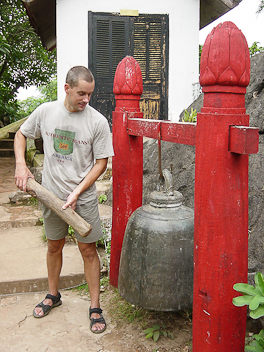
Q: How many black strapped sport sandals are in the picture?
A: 2